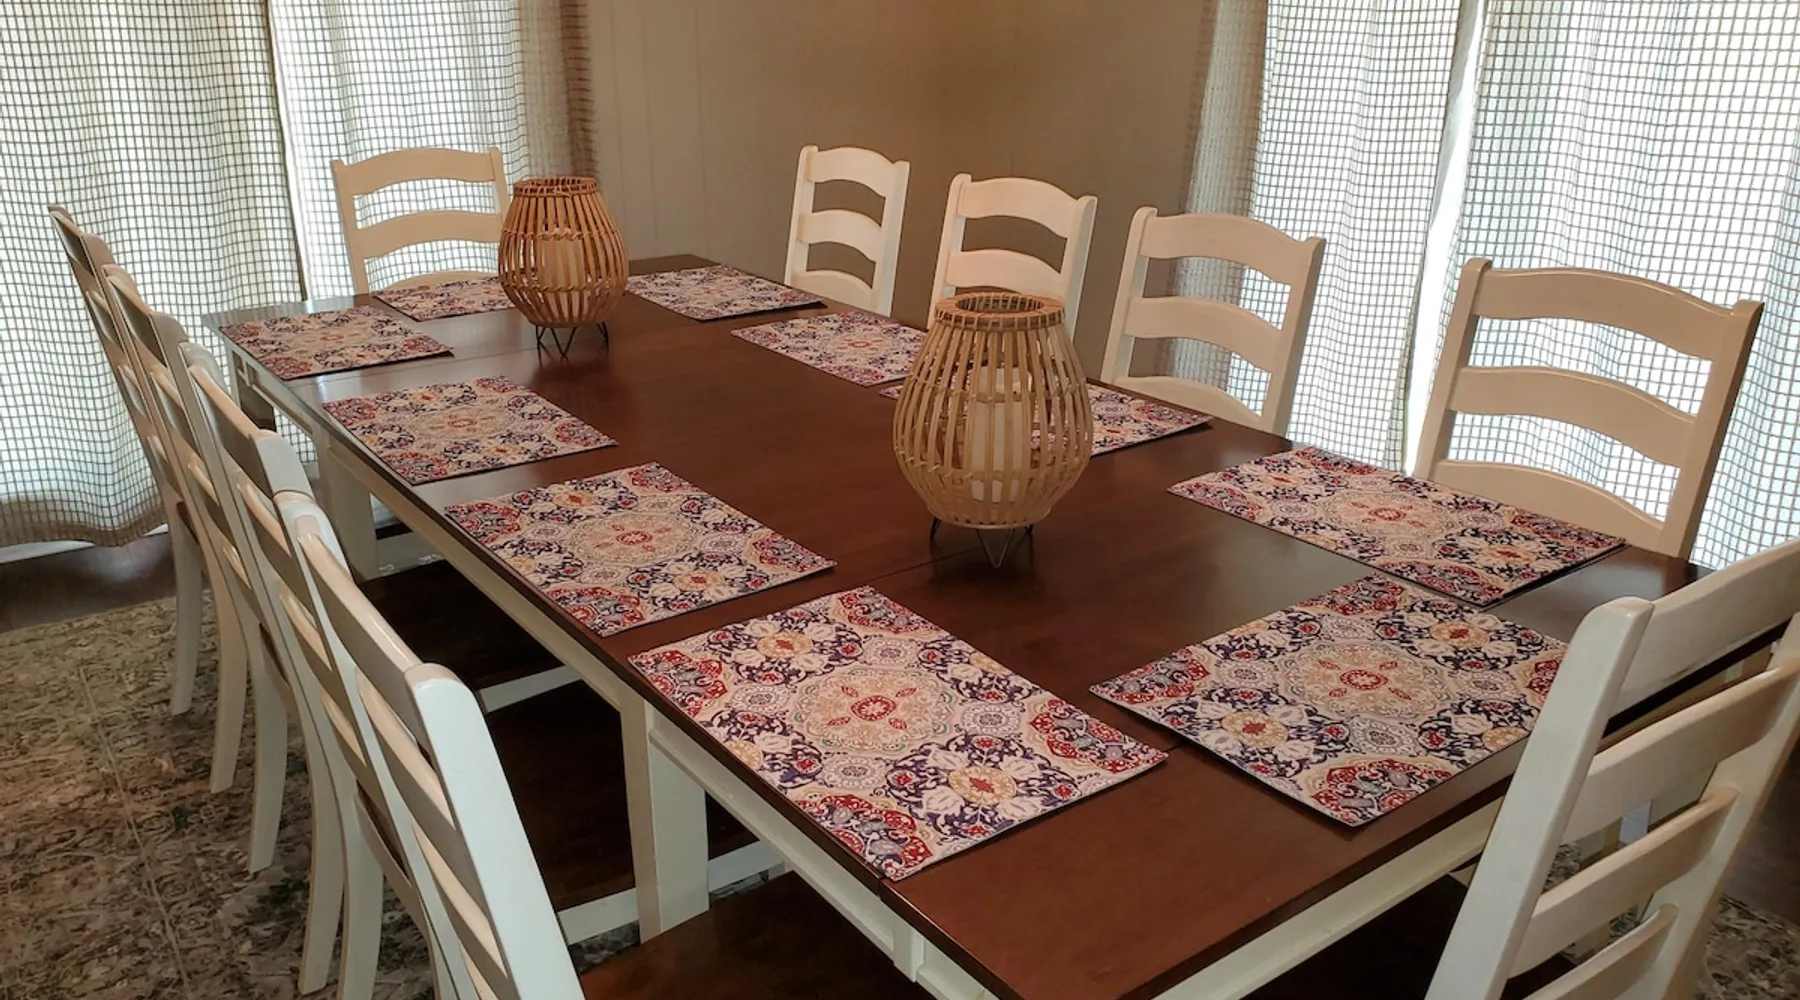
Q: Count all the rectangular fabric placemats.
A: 10